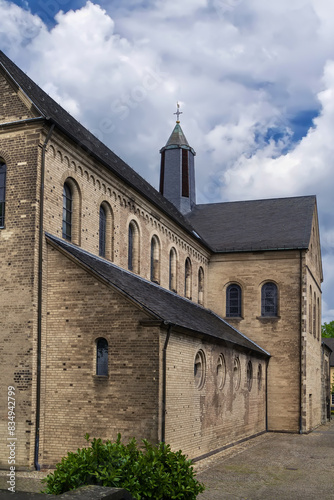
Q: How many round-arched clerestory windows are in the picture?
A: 7